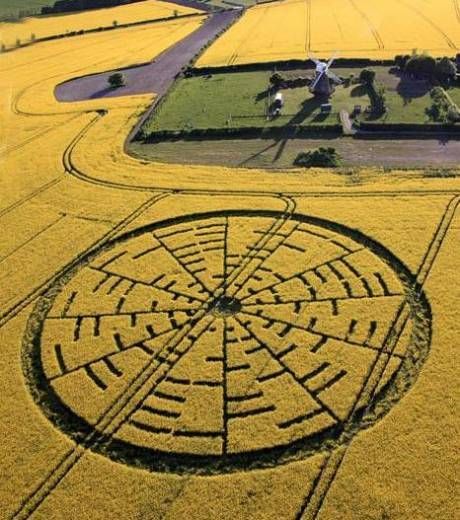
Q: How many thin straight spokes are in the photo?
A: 12